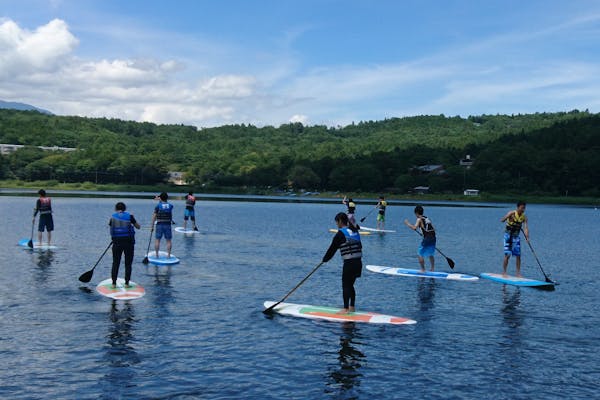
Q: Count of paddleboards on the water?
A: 9